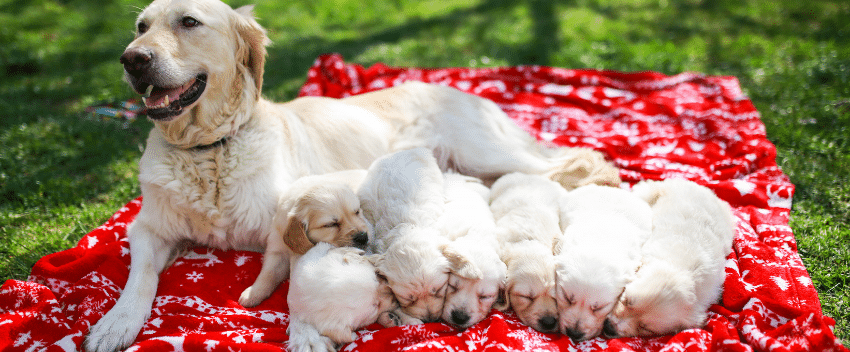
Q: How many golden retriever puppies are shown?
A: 7